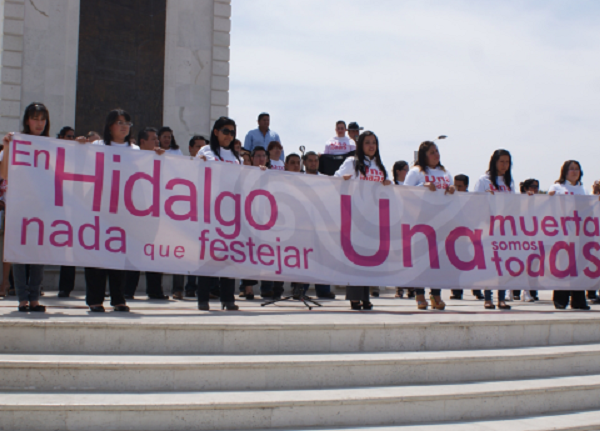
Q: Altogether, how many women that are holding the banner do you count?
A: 7